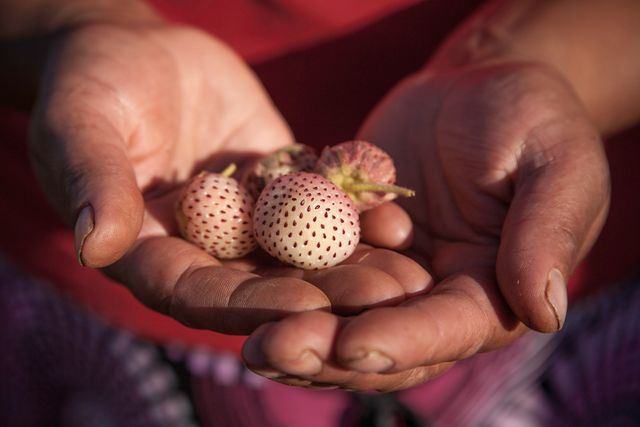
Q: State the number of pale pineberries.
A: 4